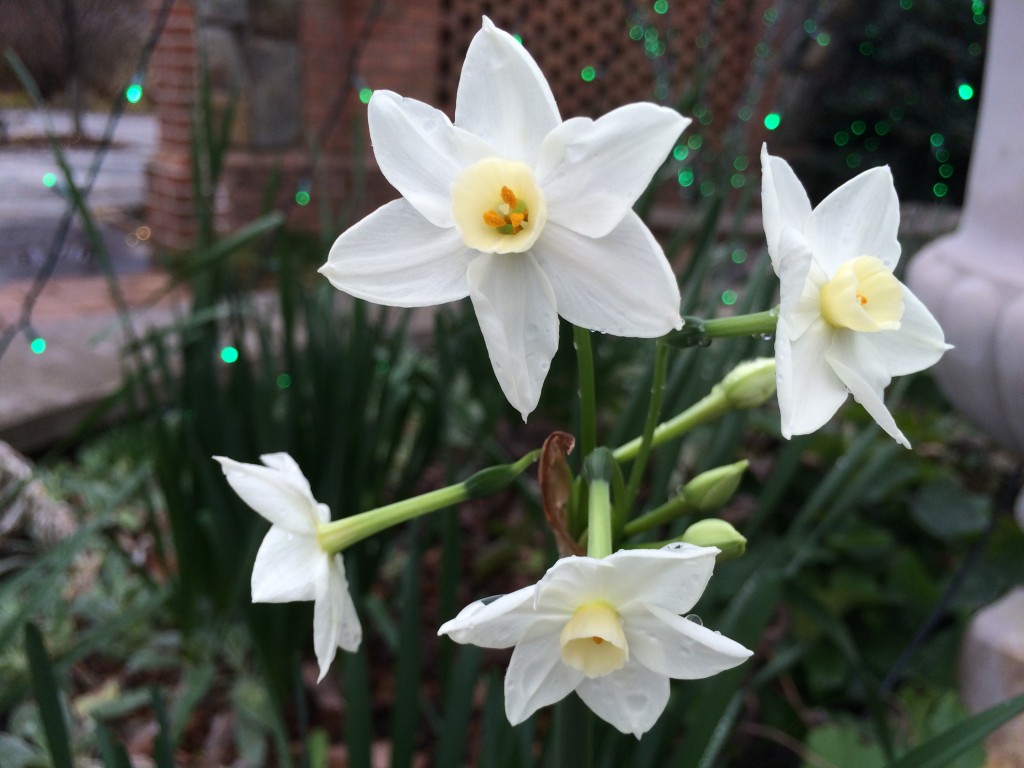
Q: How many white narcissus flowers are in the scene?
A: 4